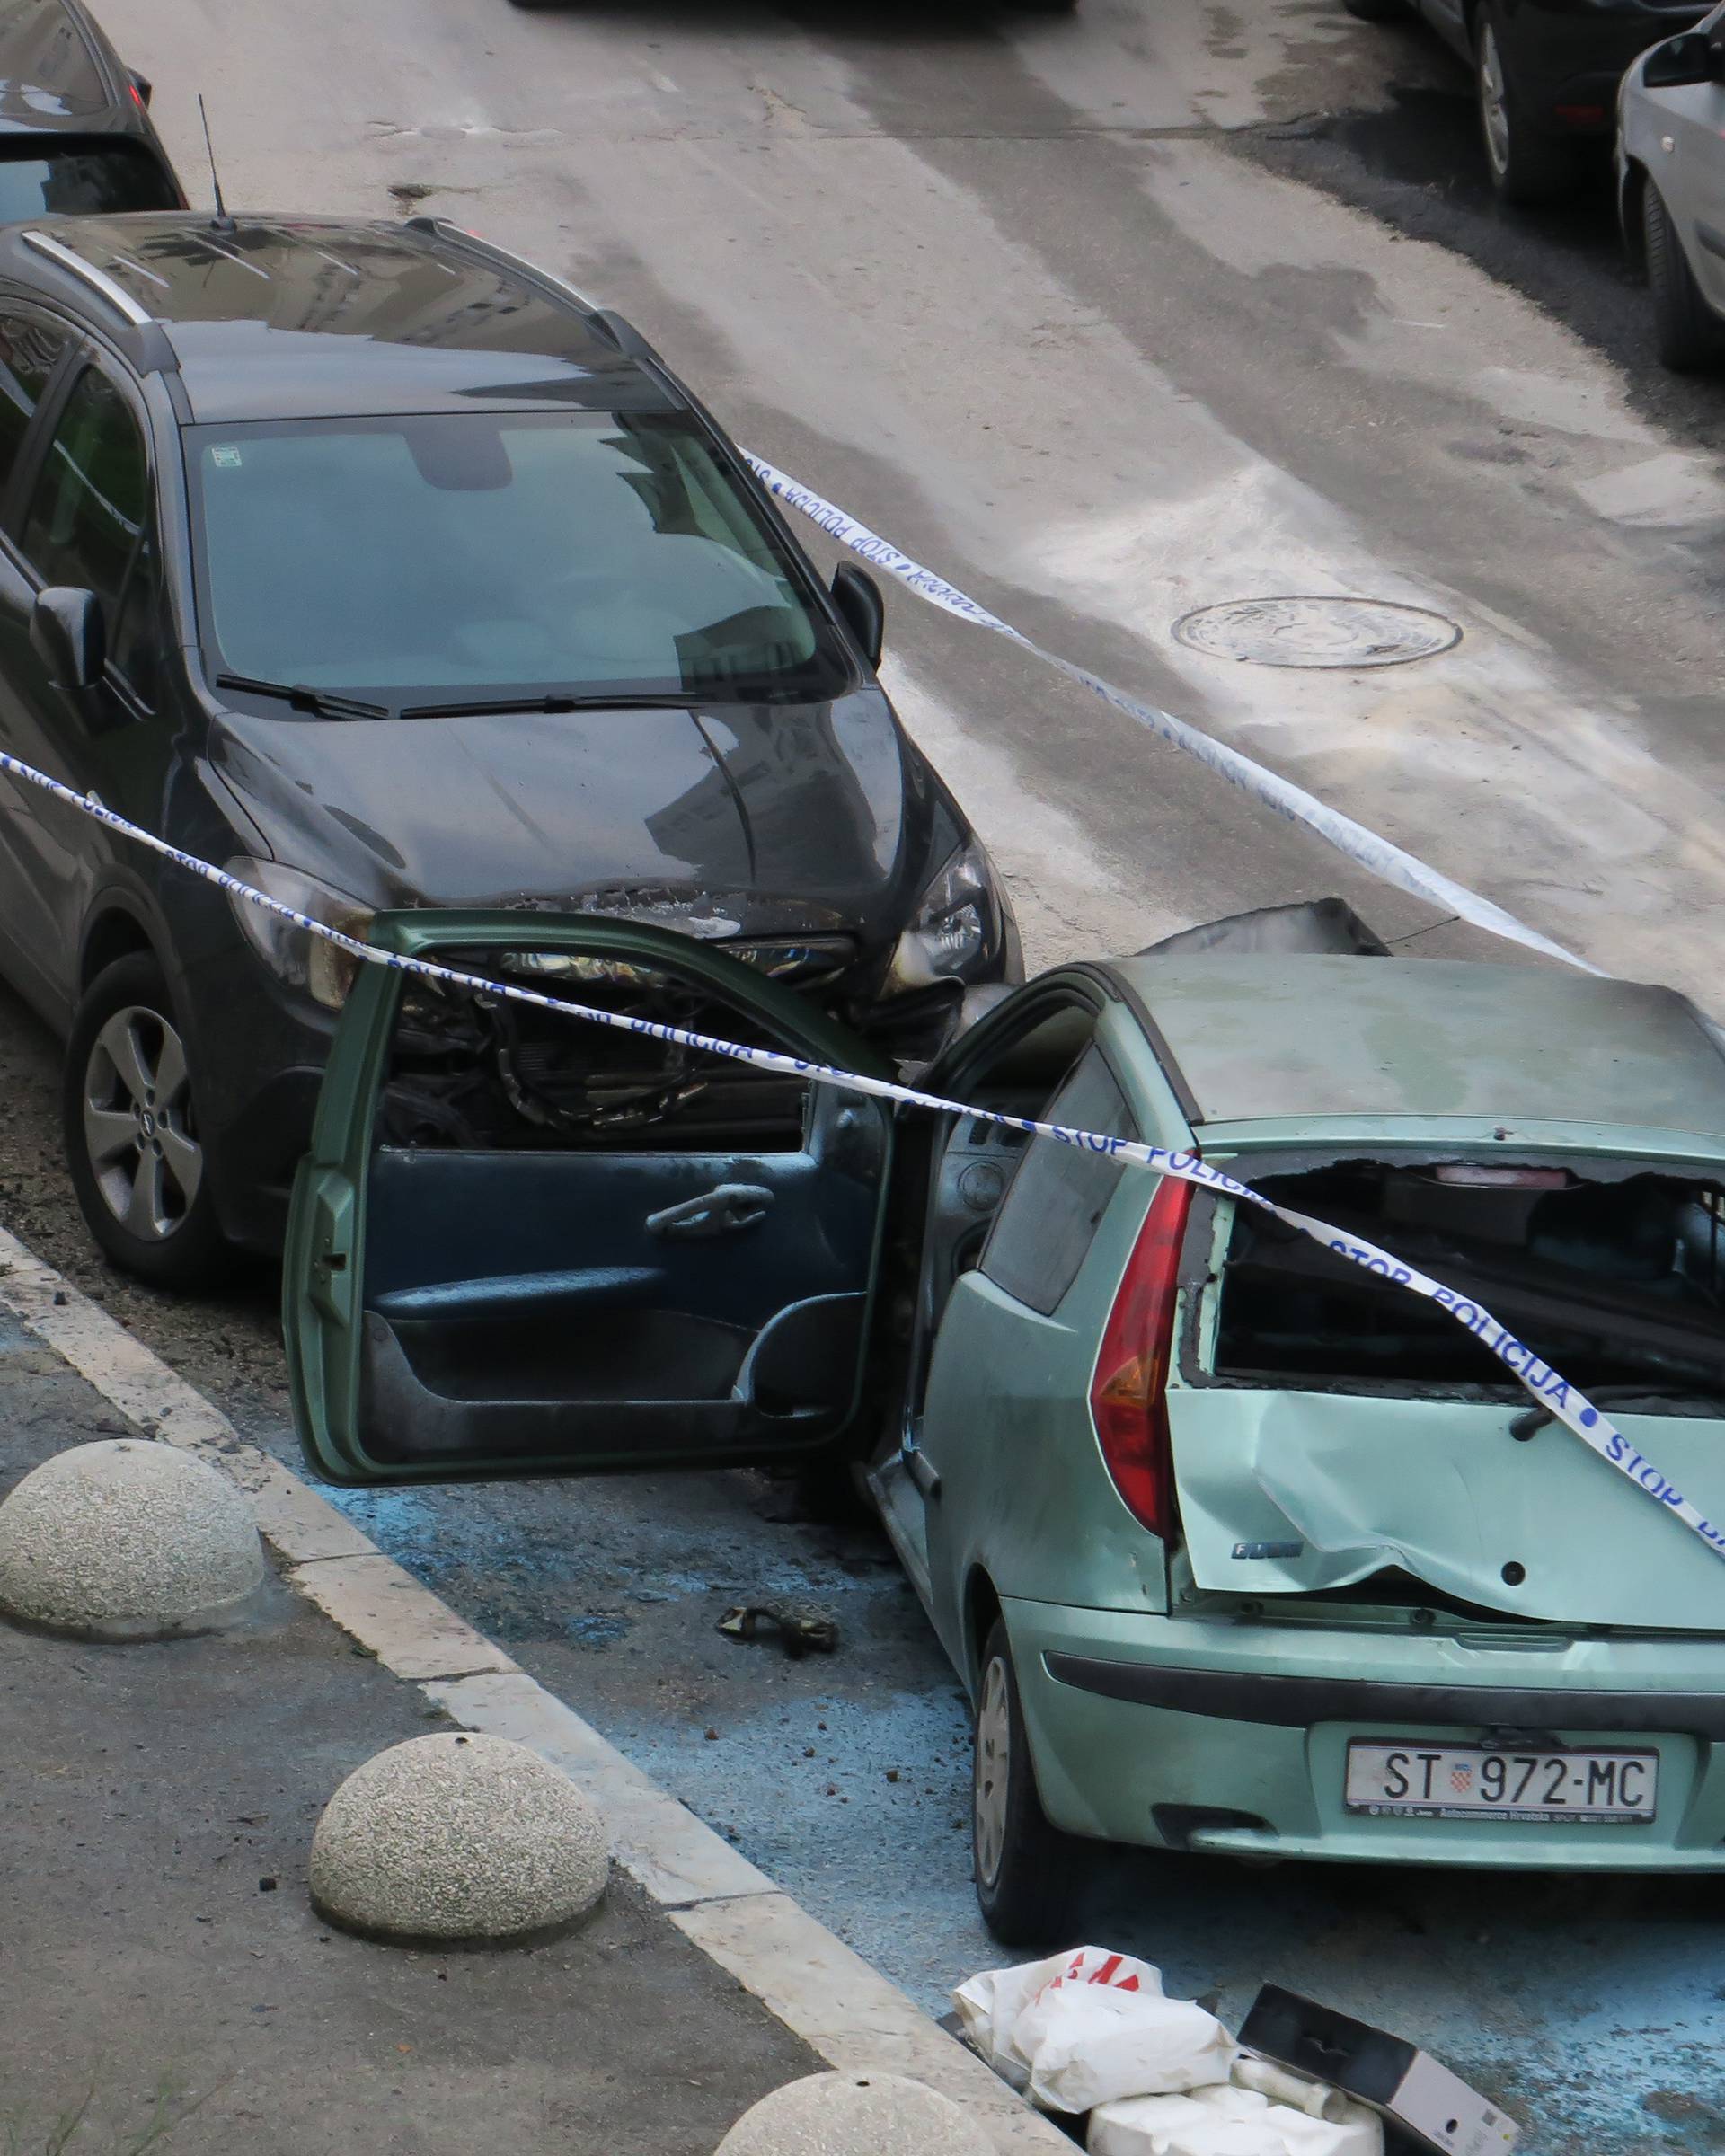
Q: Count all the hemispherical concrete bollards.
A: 3